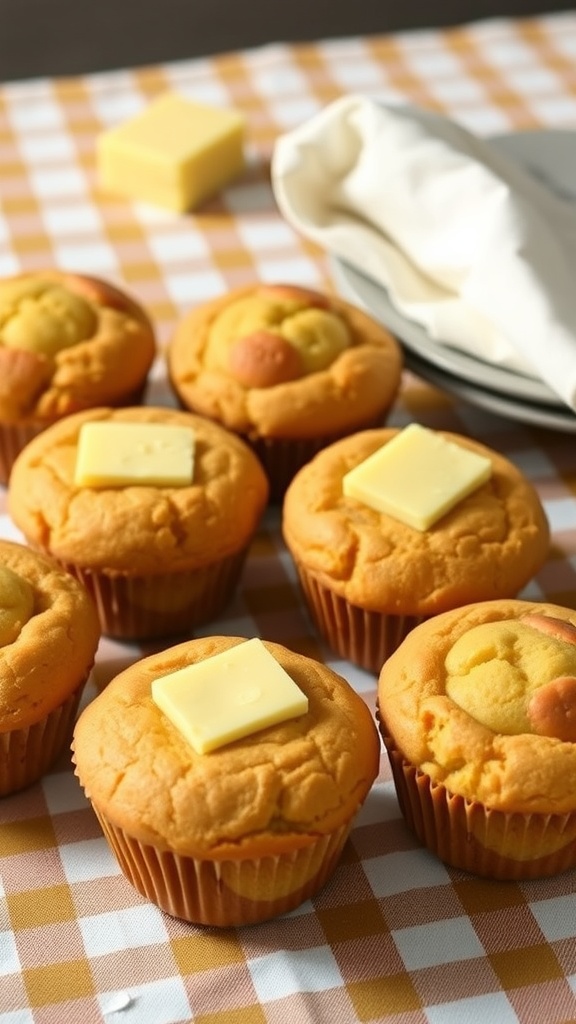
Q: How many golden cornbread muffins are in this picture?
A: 7